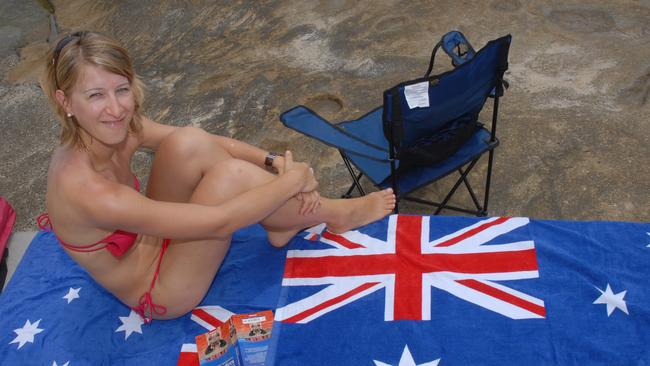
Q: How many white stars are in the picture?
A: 7